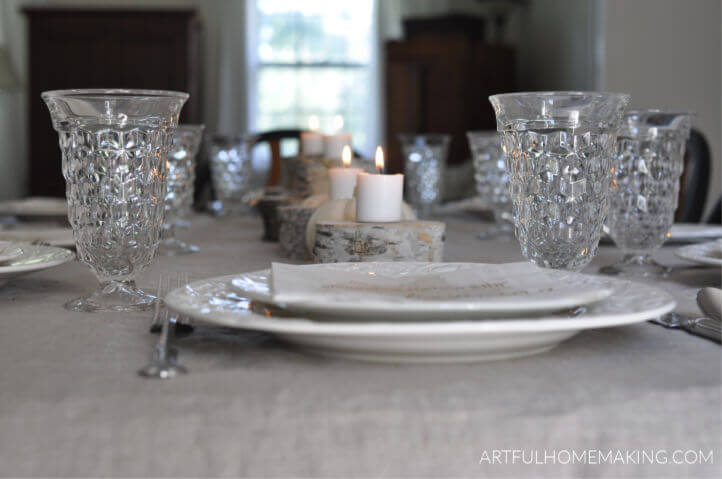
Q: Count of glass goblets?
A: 7